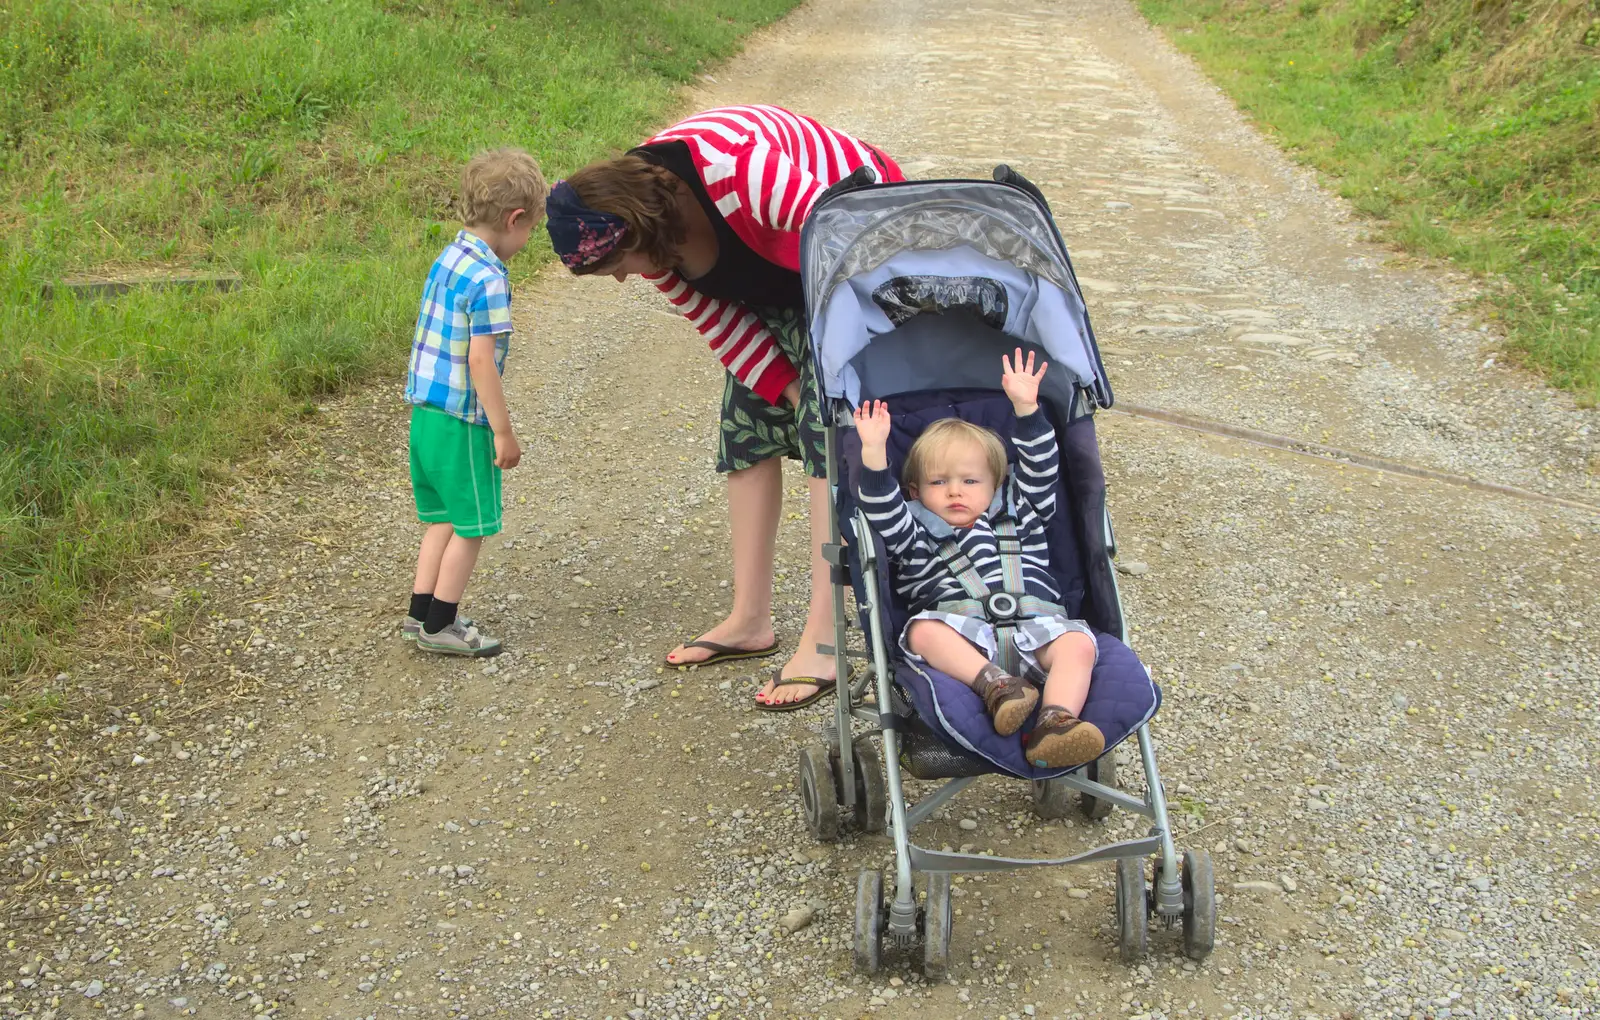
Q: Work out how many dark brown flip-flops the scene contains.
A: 2